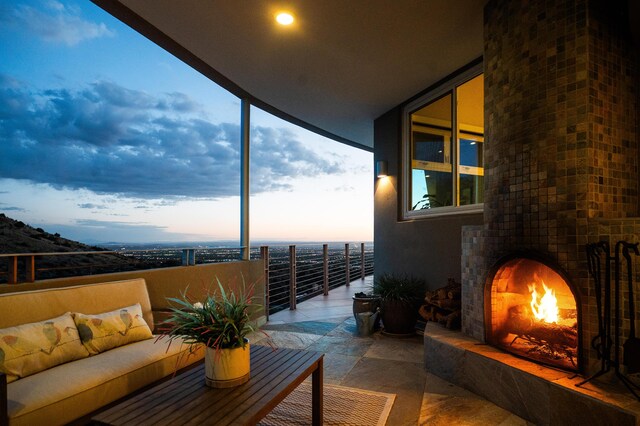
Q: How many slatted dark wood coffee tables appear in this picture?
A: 1